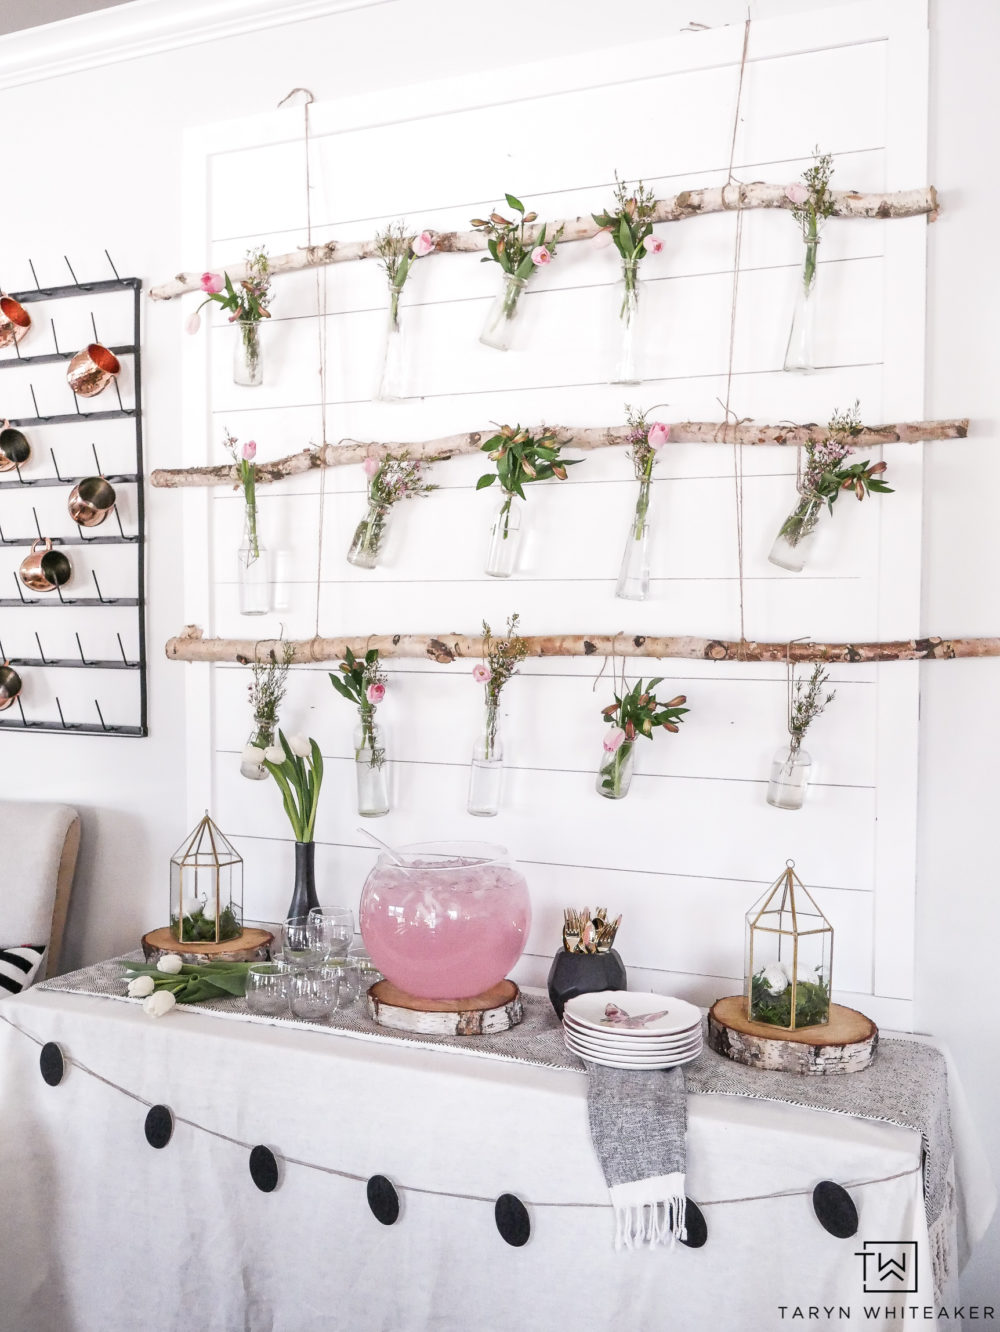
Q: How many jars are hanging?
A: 15